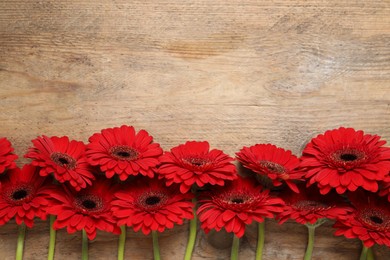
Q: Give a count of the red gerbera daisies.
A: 13